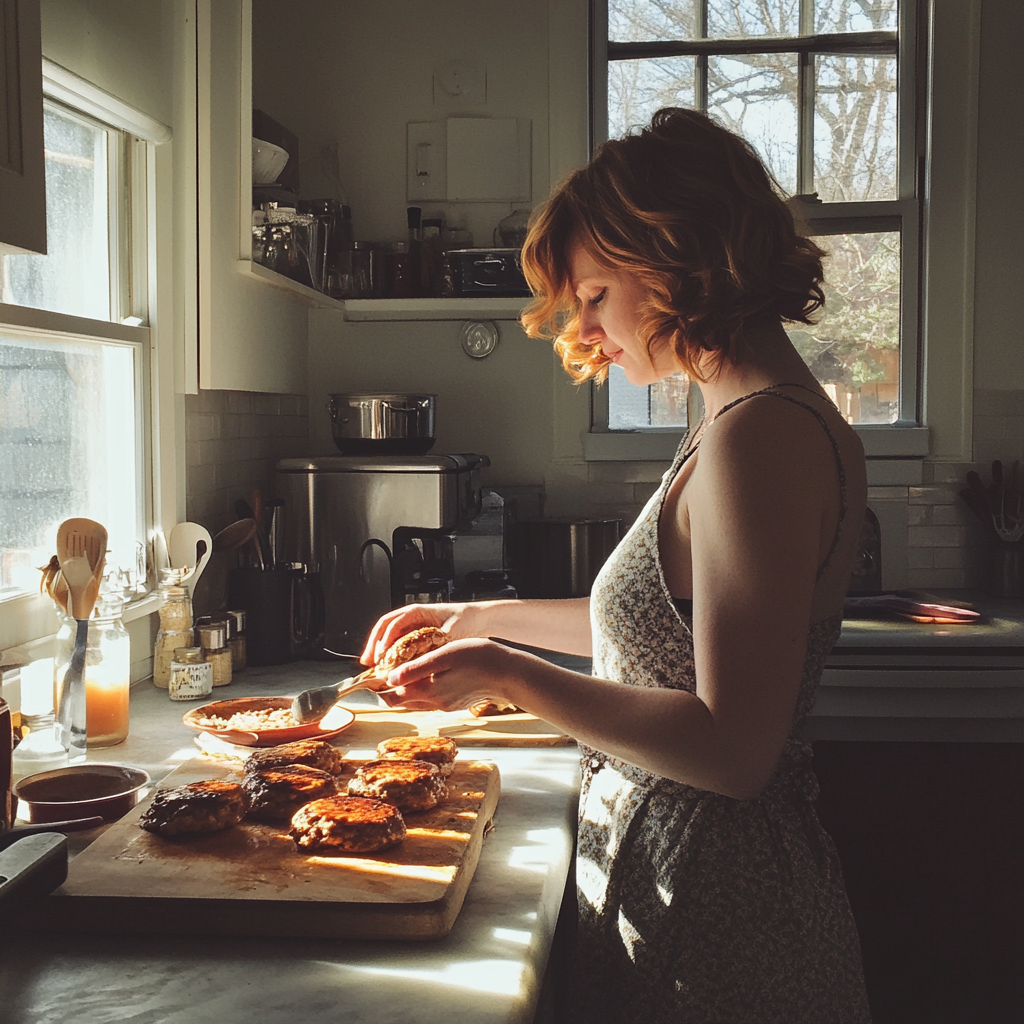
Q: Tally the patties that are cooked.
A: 6